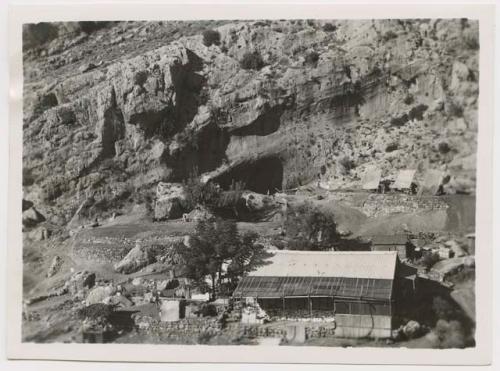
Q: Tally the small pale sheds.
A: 3